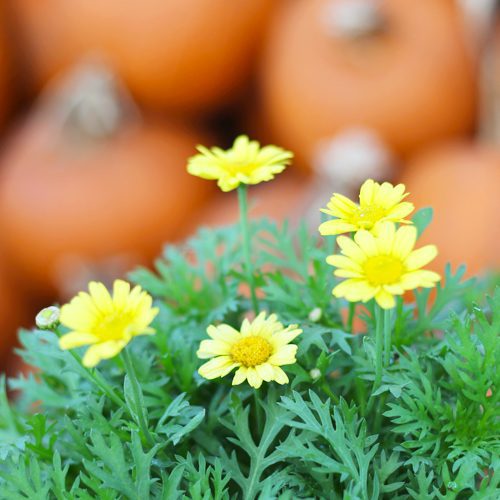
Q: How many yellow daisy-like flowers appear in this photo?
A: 5